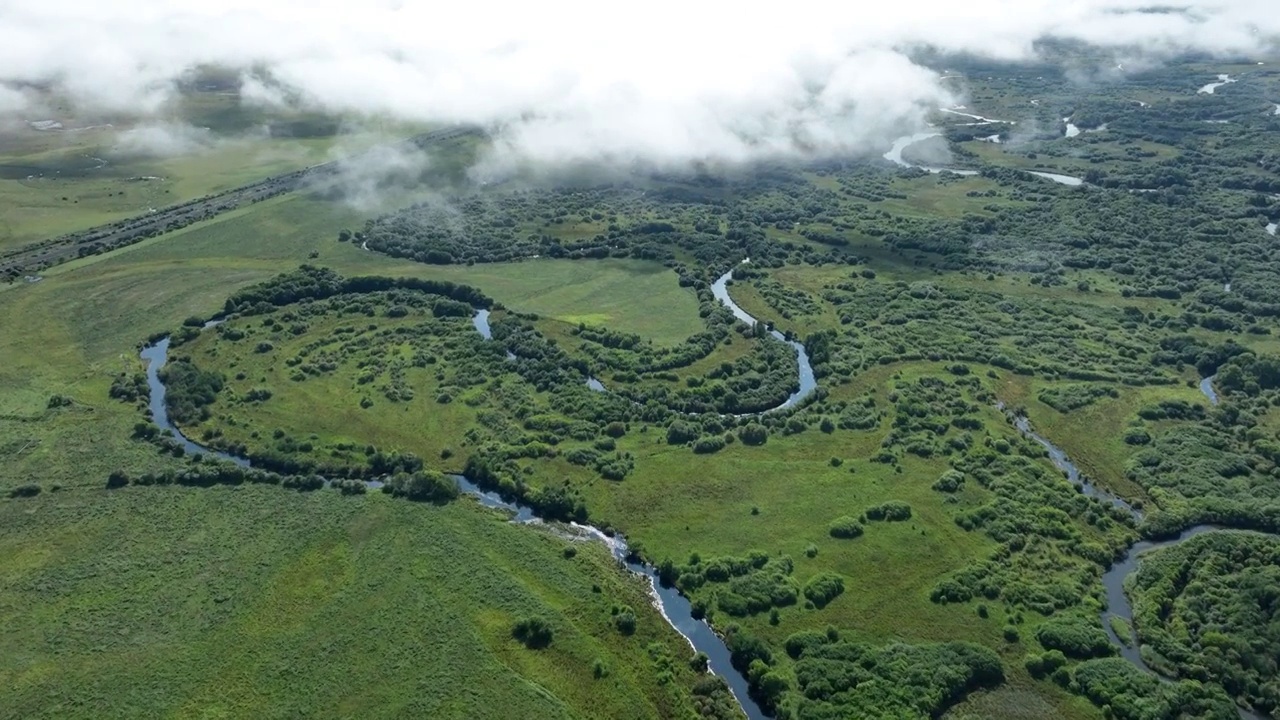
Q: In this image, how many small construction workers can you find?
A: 0